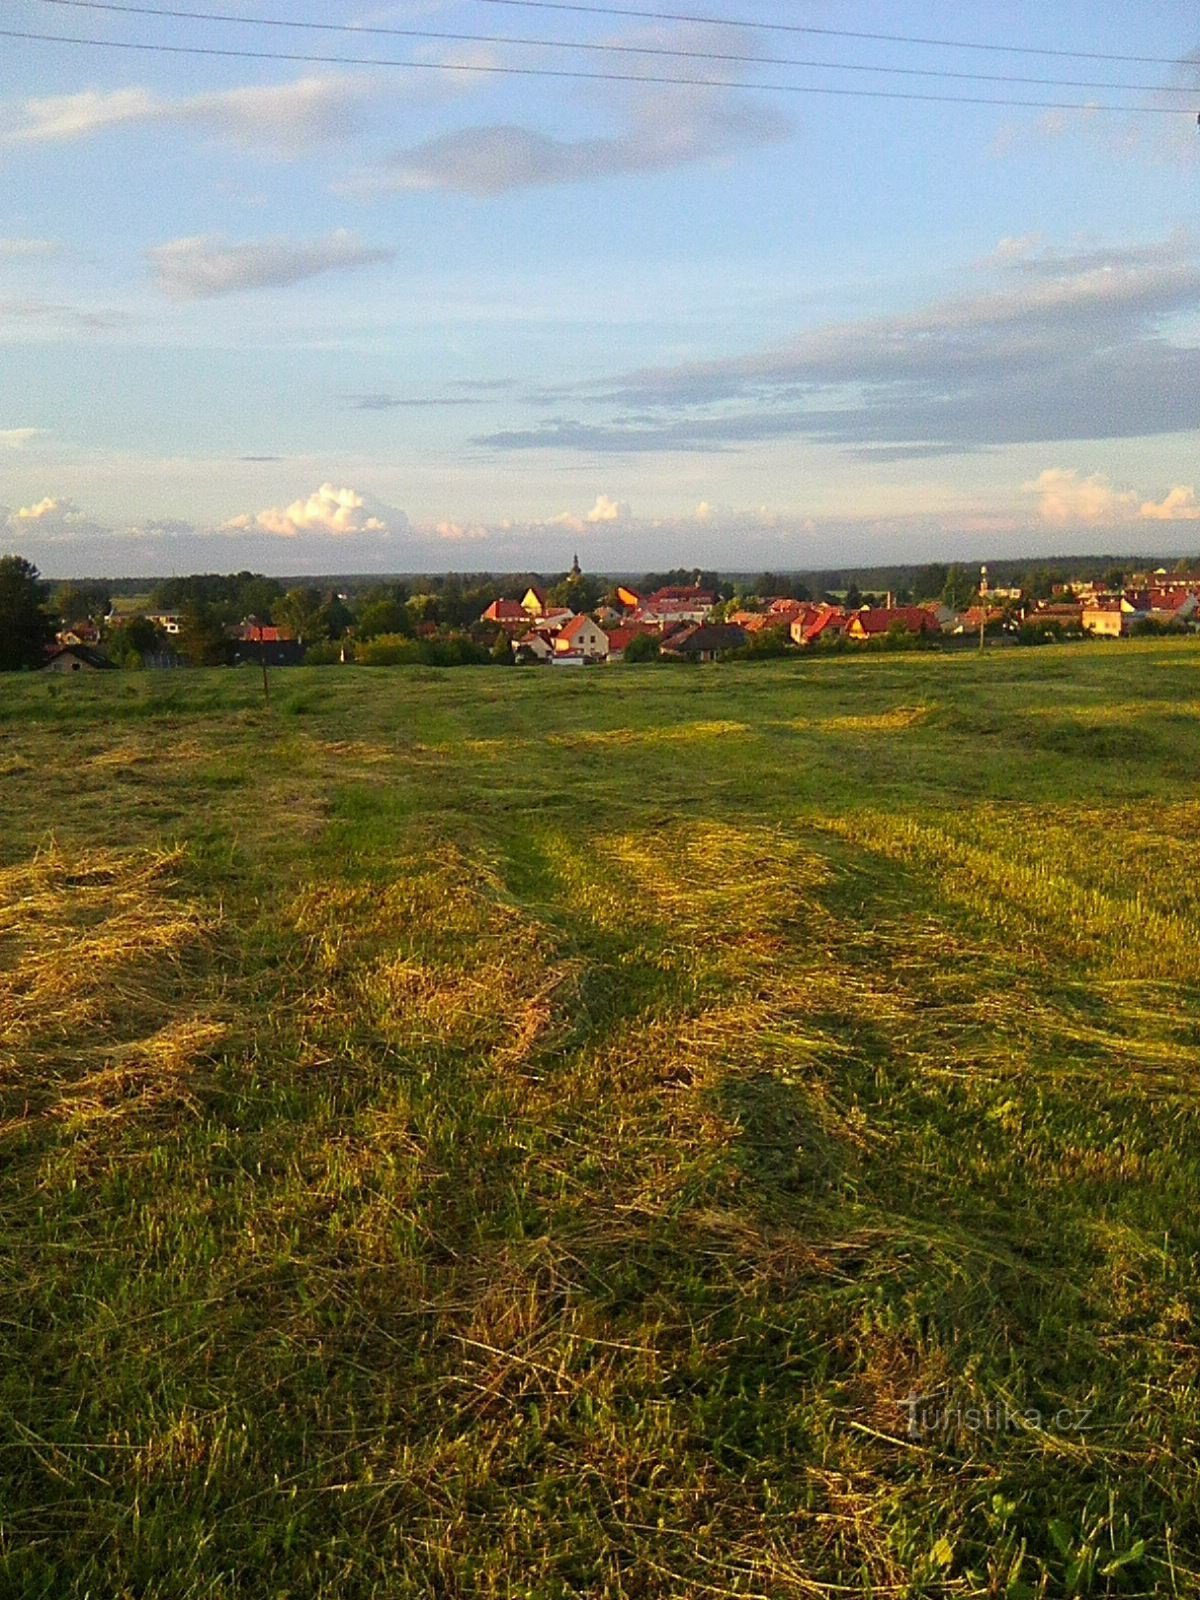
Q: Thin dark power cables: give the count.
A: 3